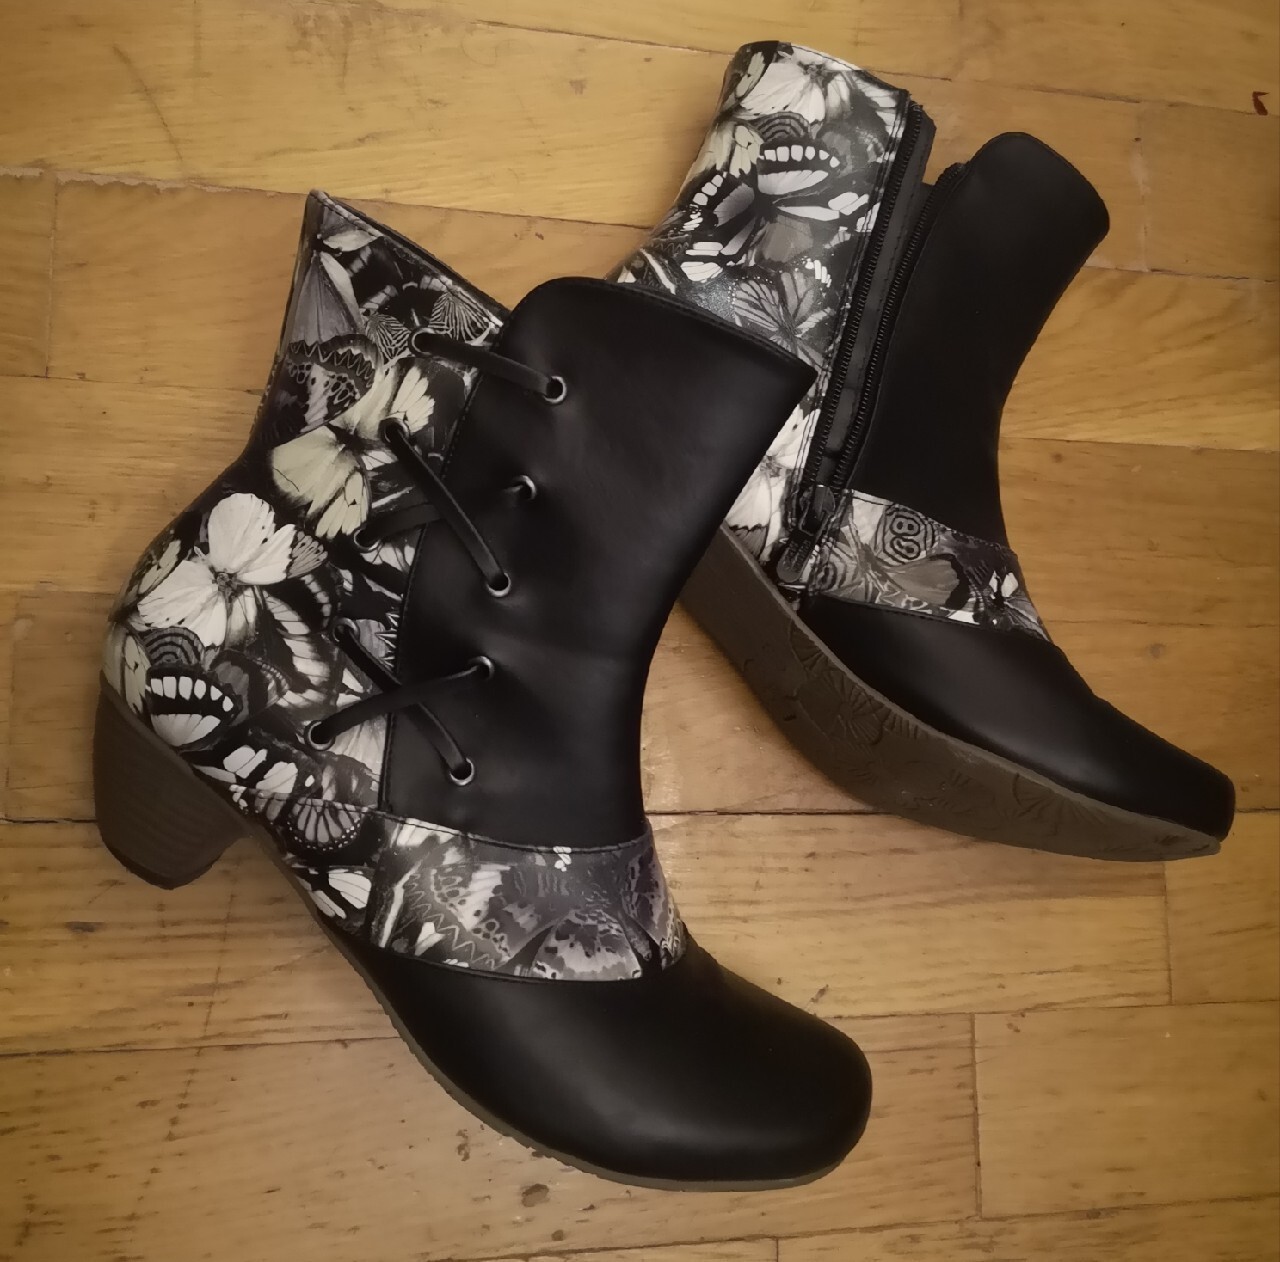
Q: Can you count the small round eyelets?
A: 10